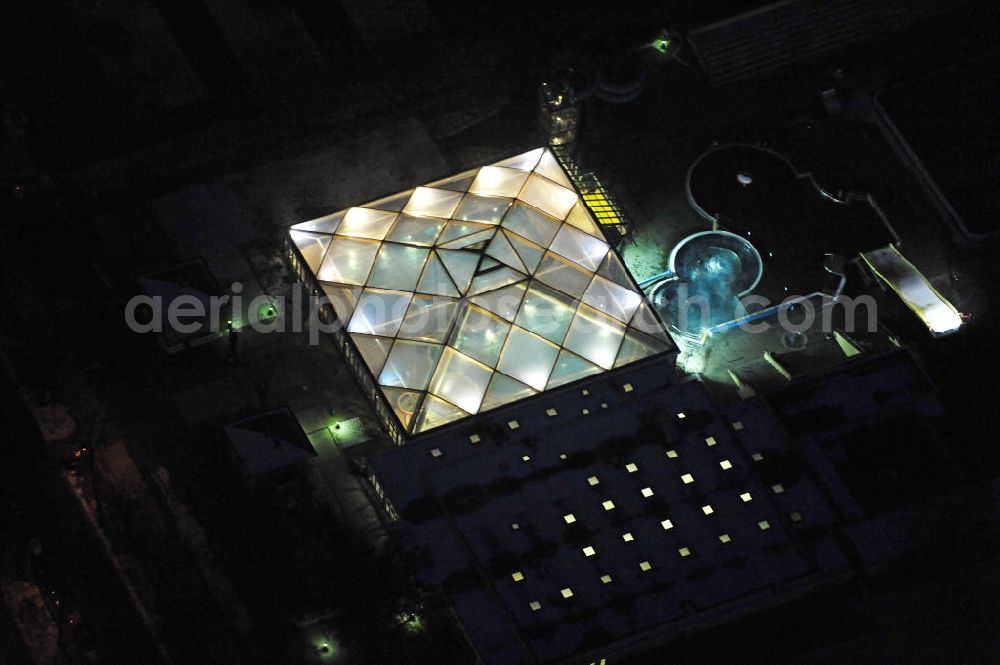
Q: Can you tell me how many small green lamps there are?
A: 6